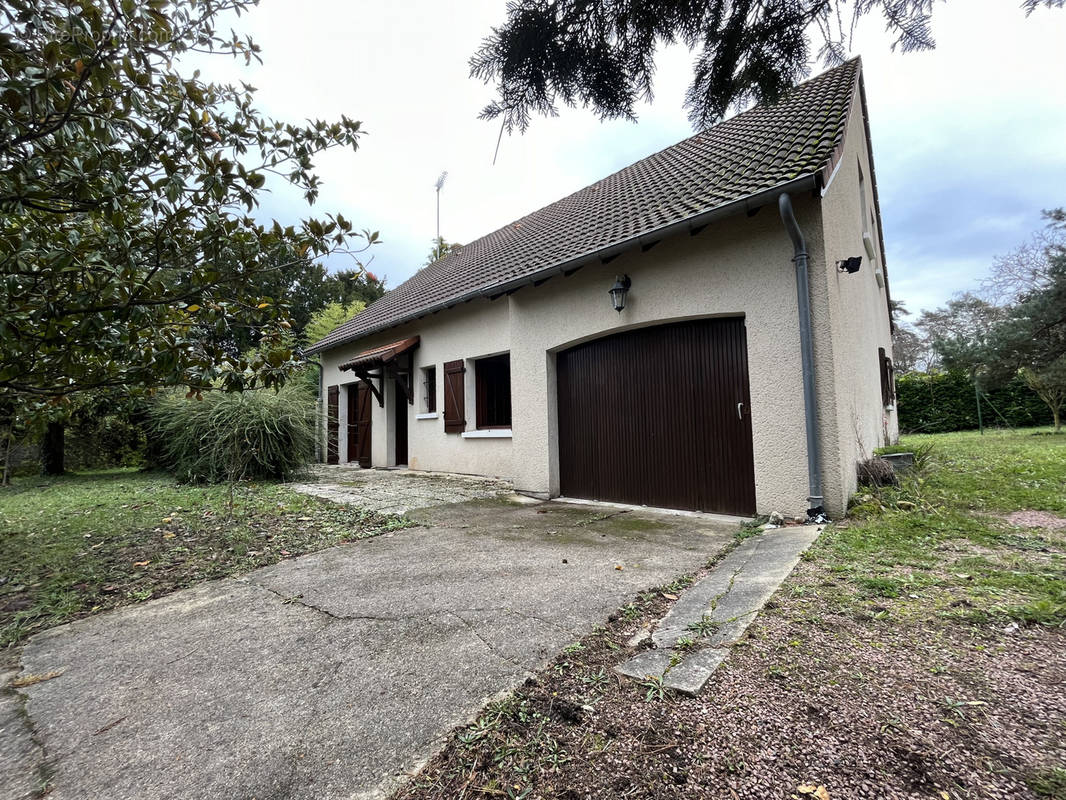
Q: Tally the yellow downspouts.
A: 0